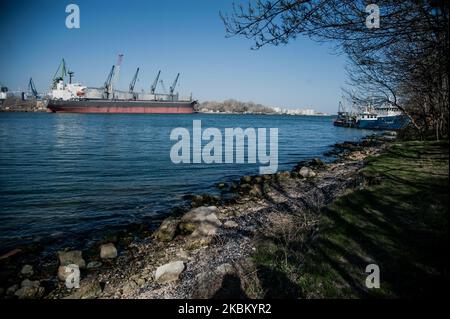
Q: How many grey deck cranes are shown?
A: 4